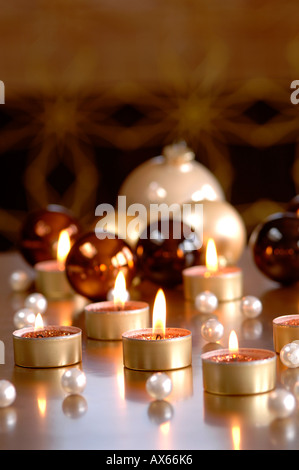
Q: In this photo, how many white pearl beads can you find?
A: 12